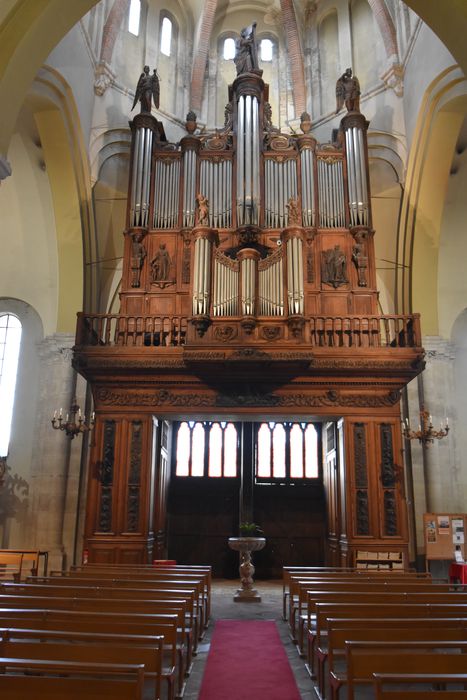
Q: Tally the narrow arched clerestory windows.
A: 4